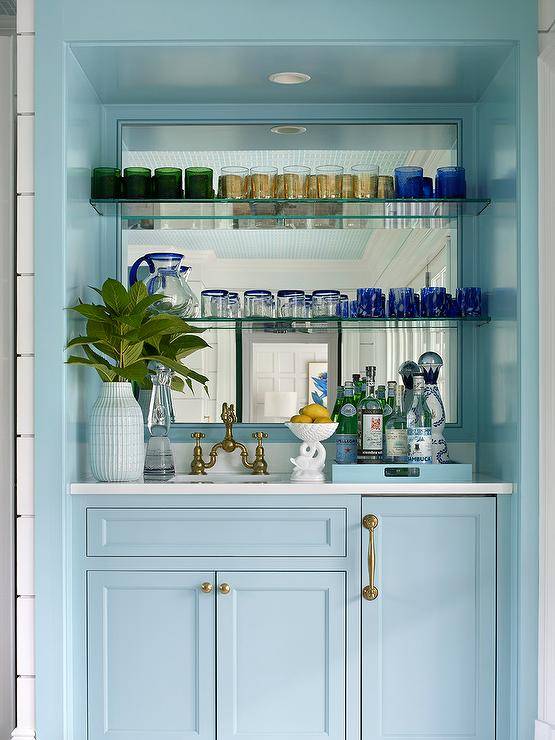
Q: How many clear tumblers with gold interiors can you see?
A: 5